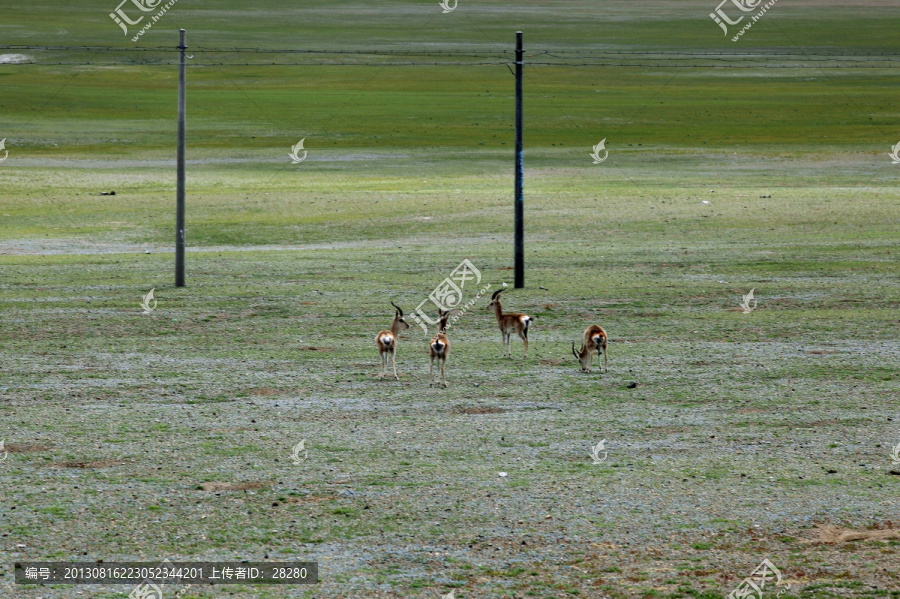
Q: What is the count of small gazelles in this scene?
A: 4